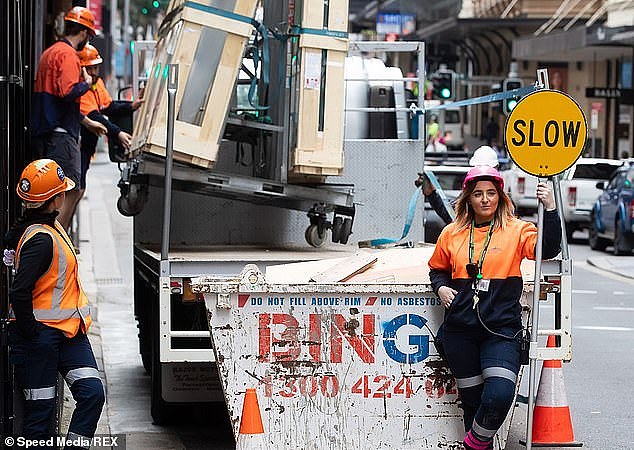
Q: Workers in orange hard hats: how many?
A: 3